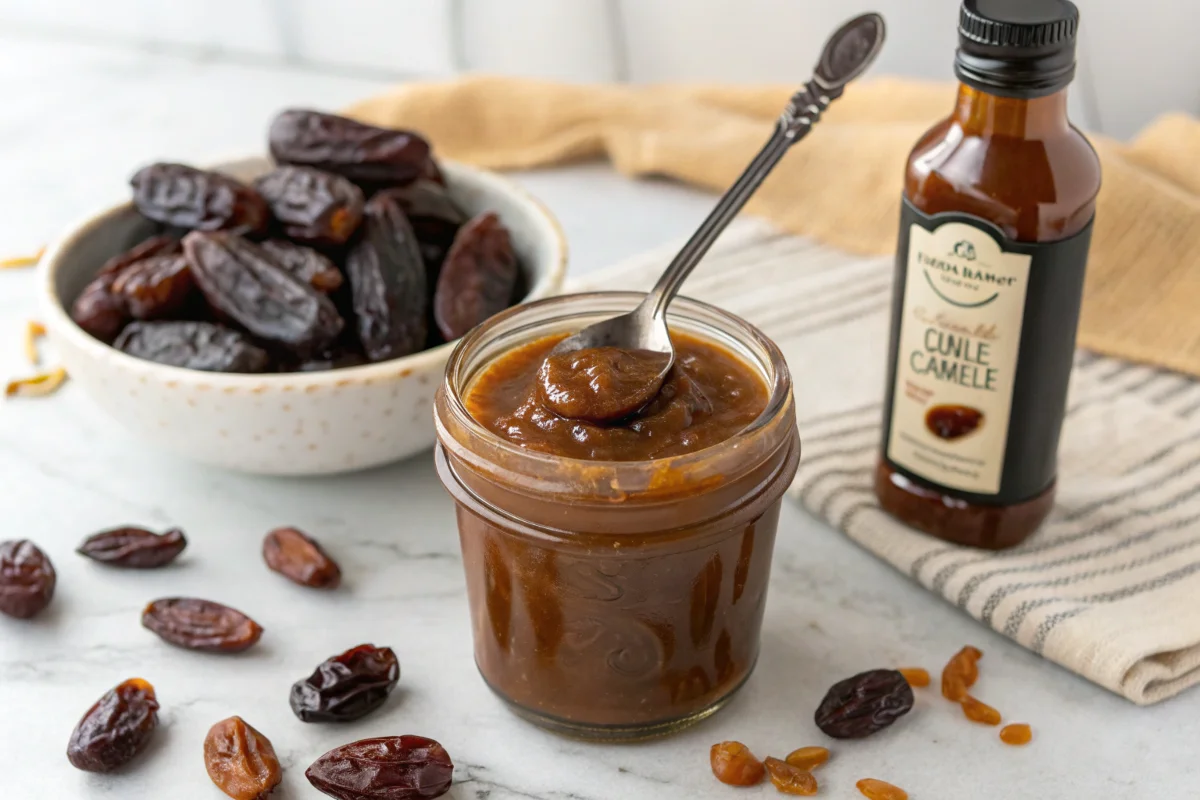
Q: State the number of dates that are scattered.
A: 9